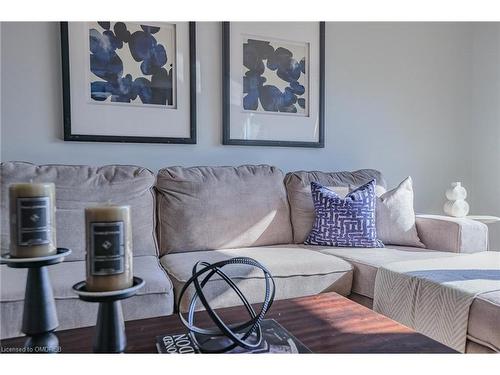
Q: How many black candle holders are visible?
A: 2